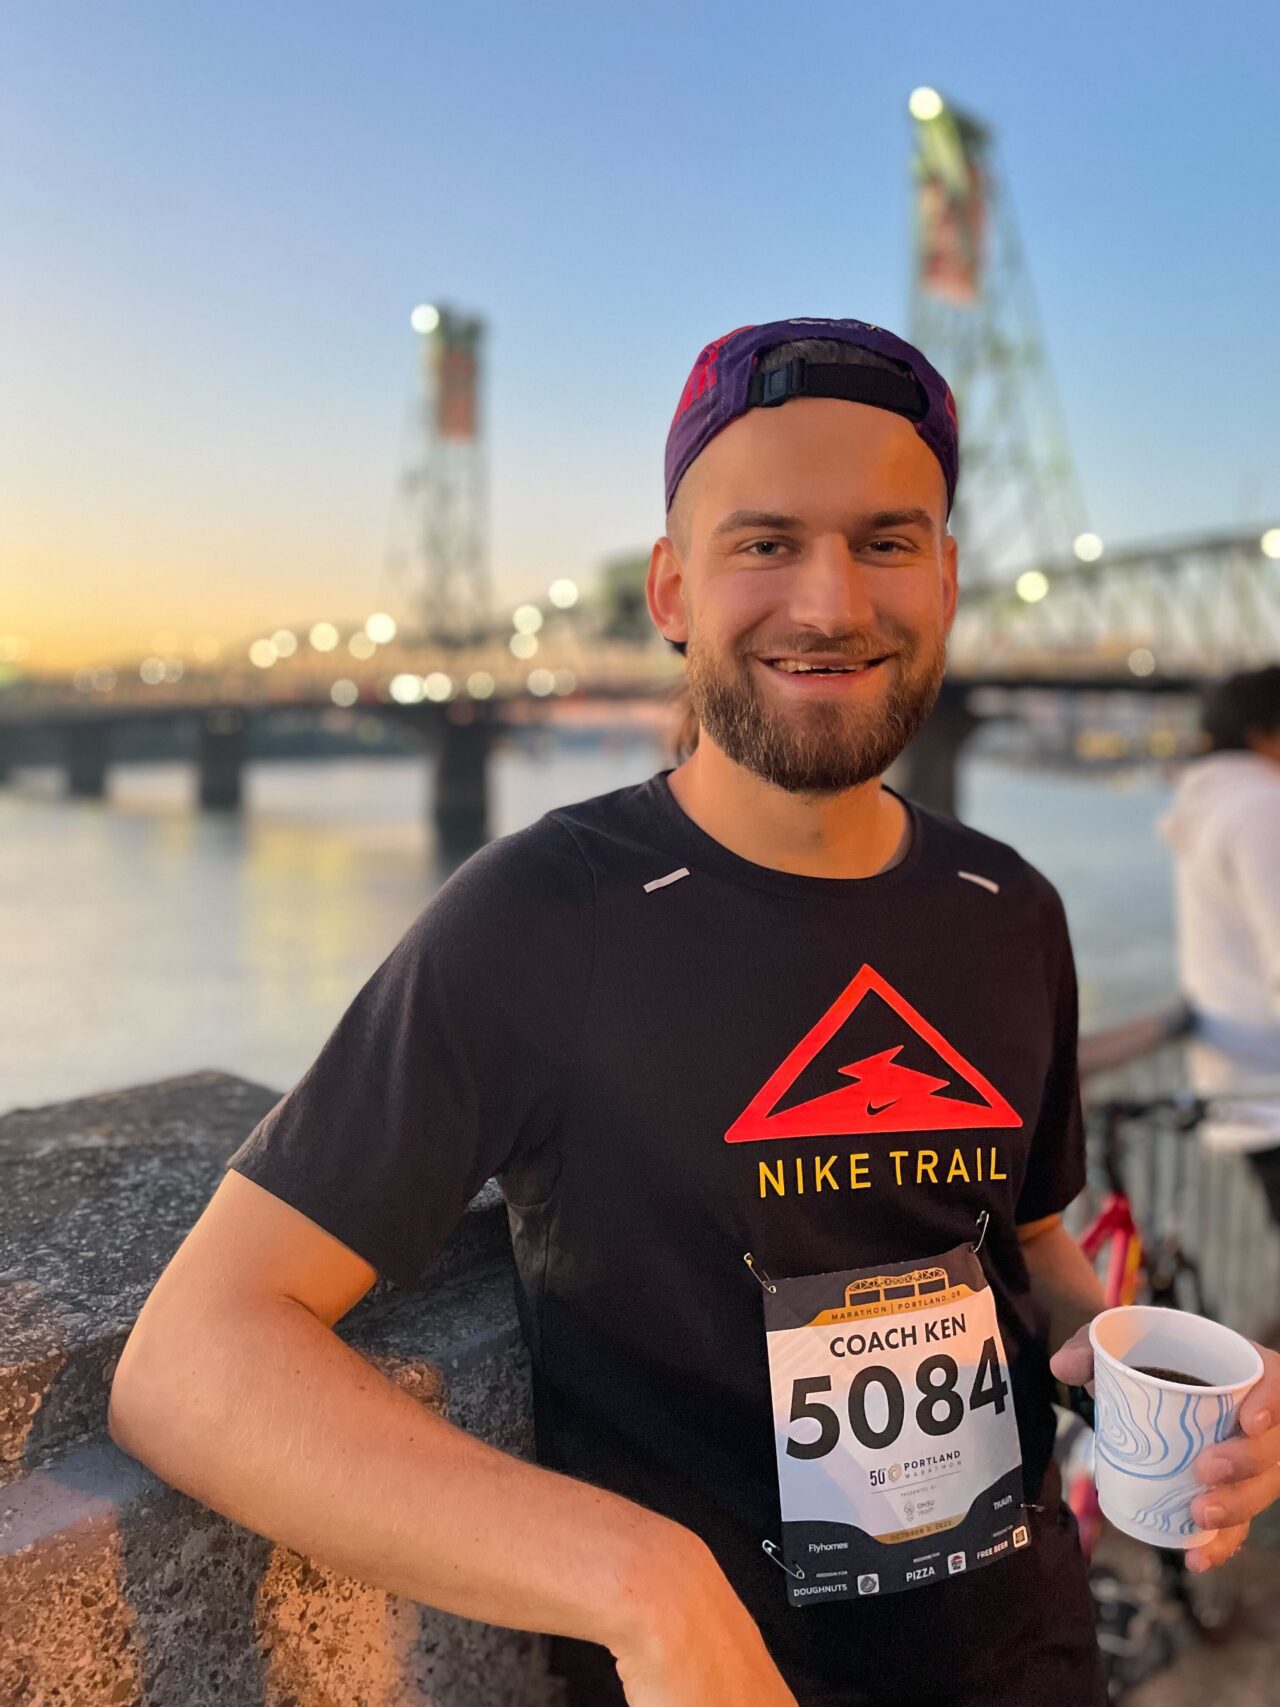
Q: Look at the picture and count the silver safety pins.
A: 4